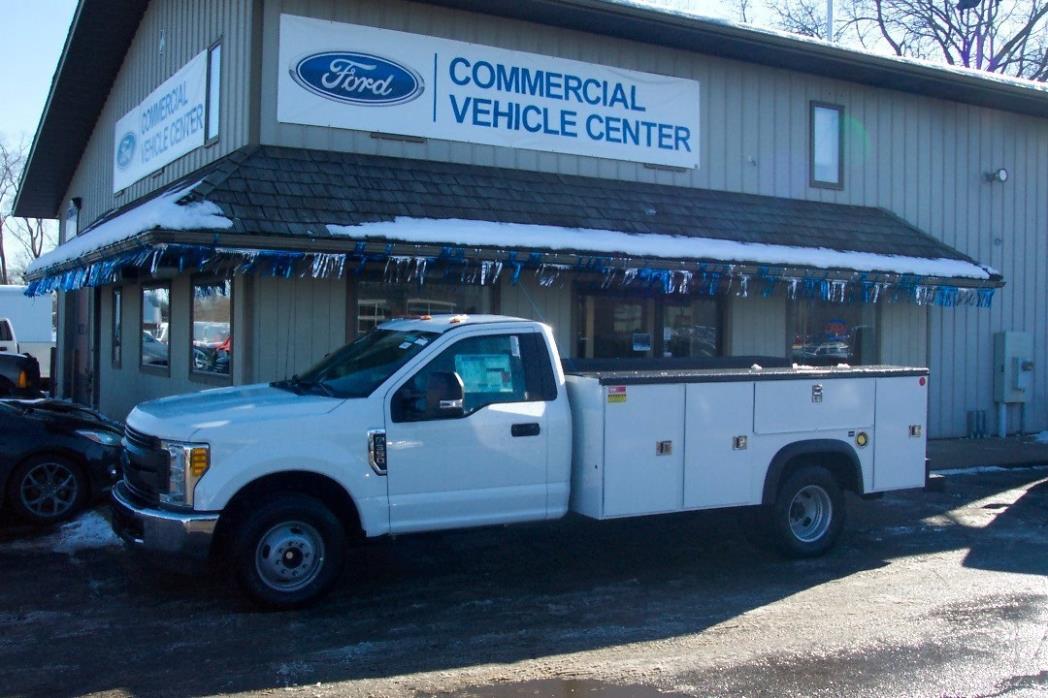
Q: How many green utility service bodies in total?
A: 0